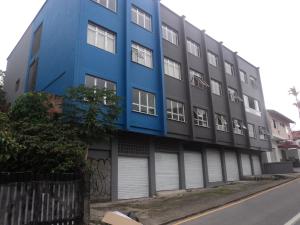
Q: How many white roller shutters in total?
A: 7